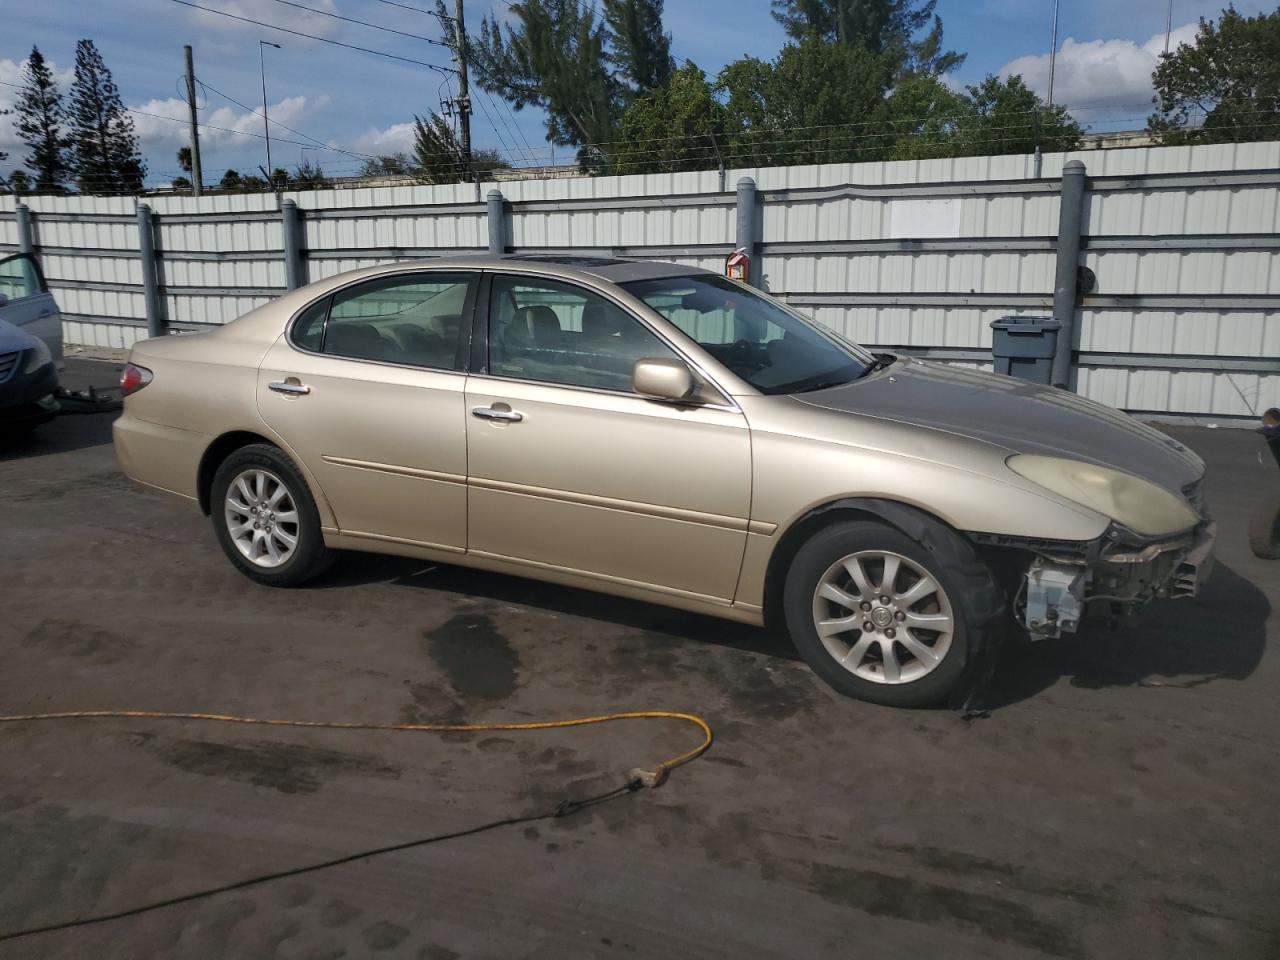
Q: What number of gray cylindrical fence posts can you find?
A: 6